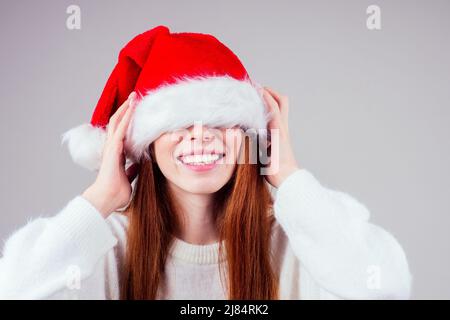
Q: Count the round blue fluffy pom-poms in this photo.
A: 0